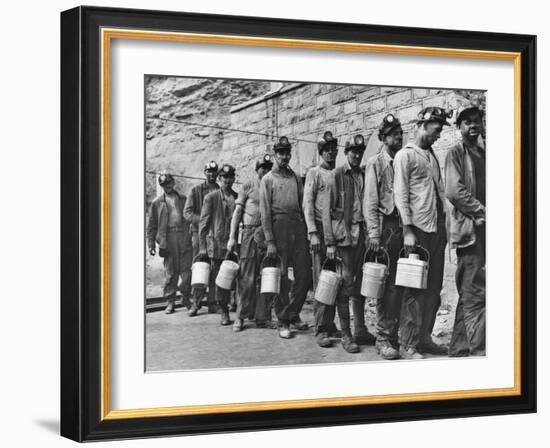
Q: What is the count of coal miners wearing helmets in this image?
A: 10